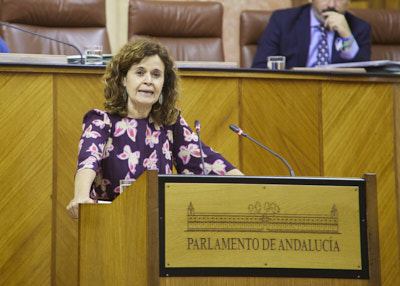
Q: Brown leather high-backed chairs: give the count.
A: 4